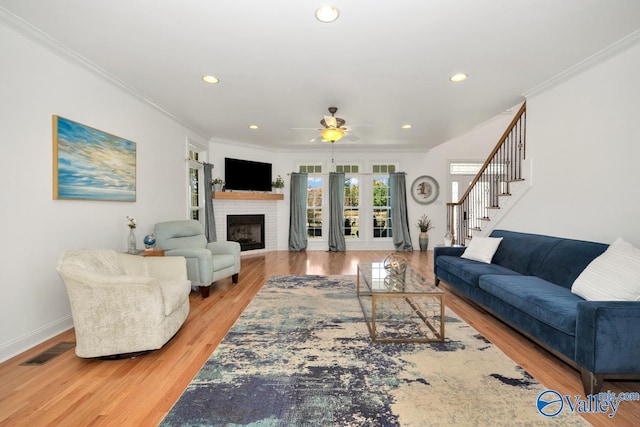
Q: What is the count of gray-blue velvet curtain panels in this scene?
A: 4